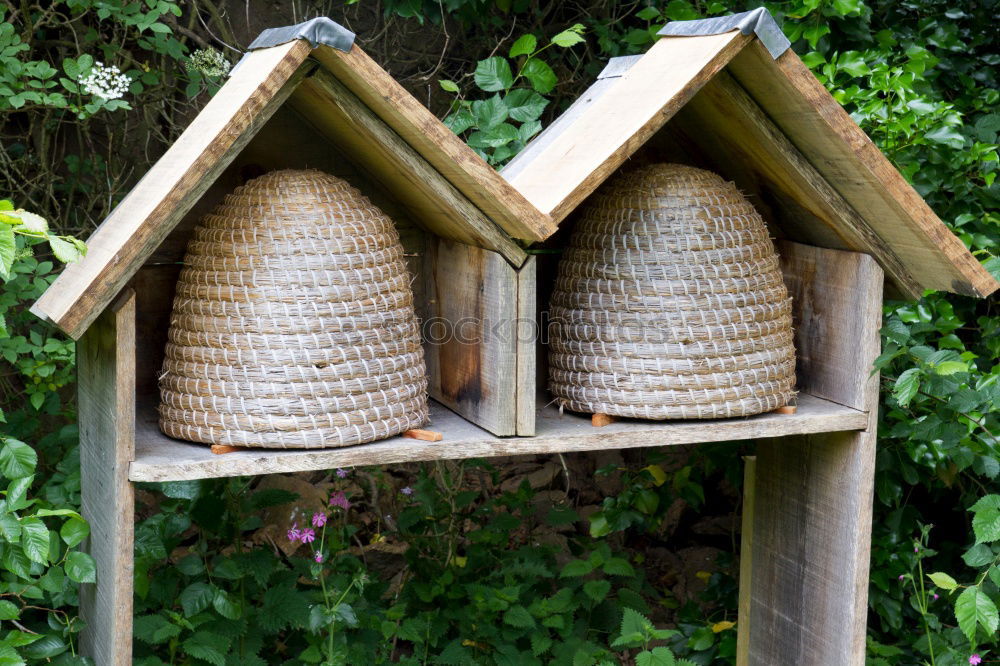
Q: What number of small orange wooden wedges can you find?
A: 4